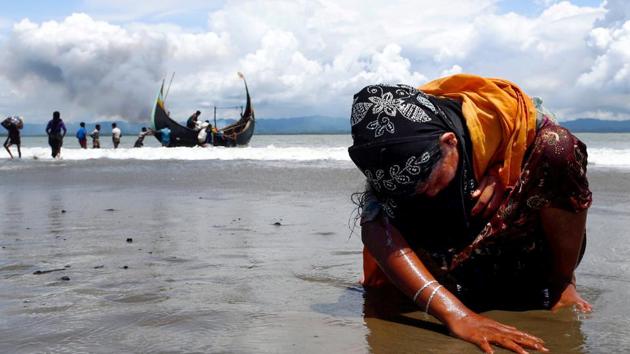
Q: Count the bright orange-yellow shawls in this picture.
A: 1